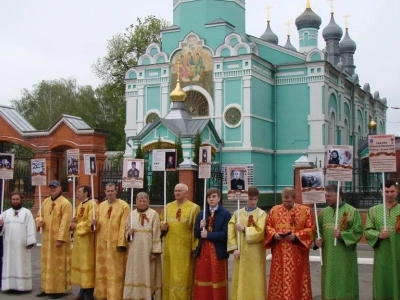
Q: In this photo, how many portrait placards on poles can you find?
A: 11